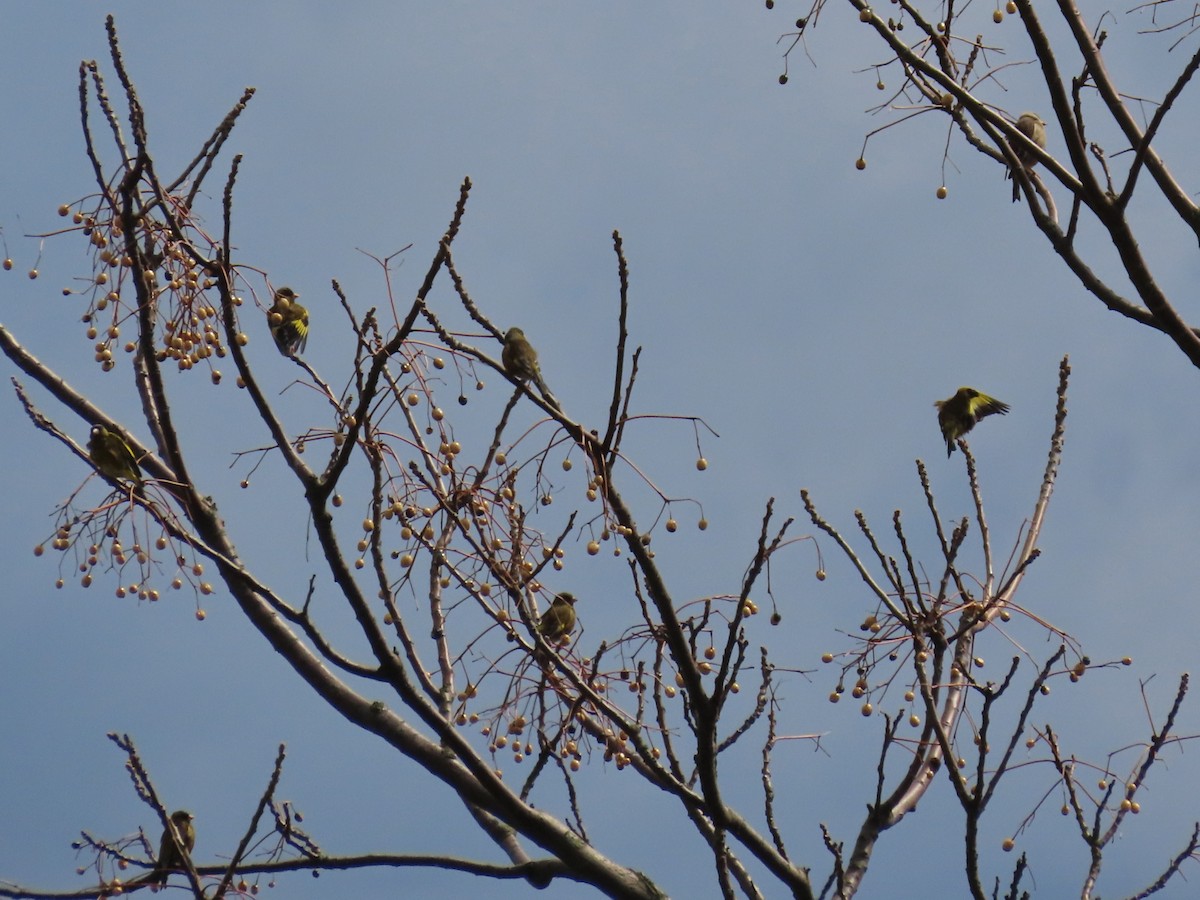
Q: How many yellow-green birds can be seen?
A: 7